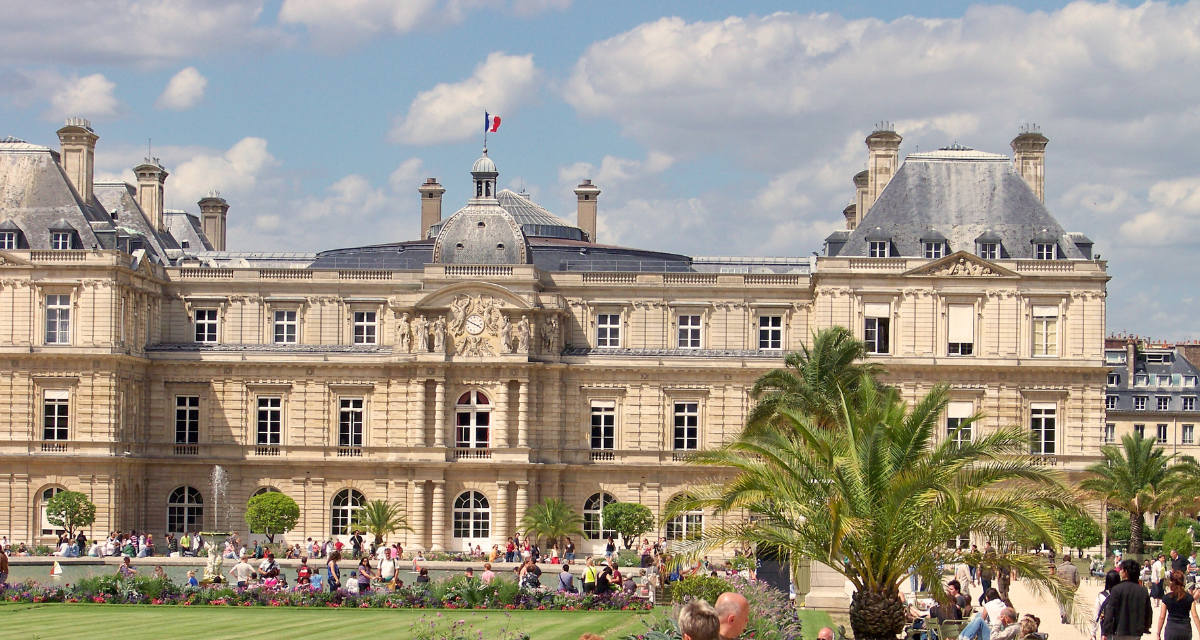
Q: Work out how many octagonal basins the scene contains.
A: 1